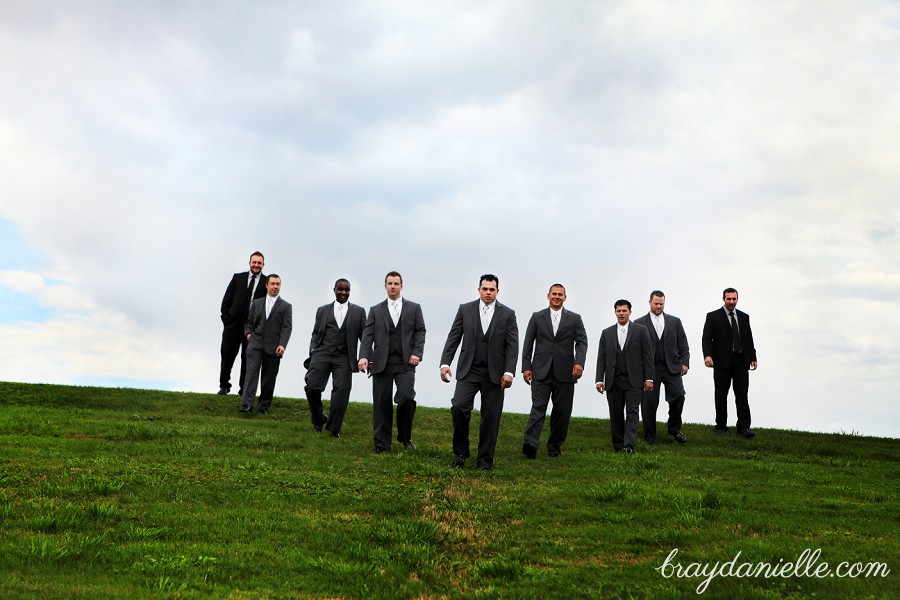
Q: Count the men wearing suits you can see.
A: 9